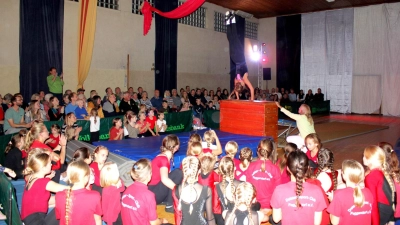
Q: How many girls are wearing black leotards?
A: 3